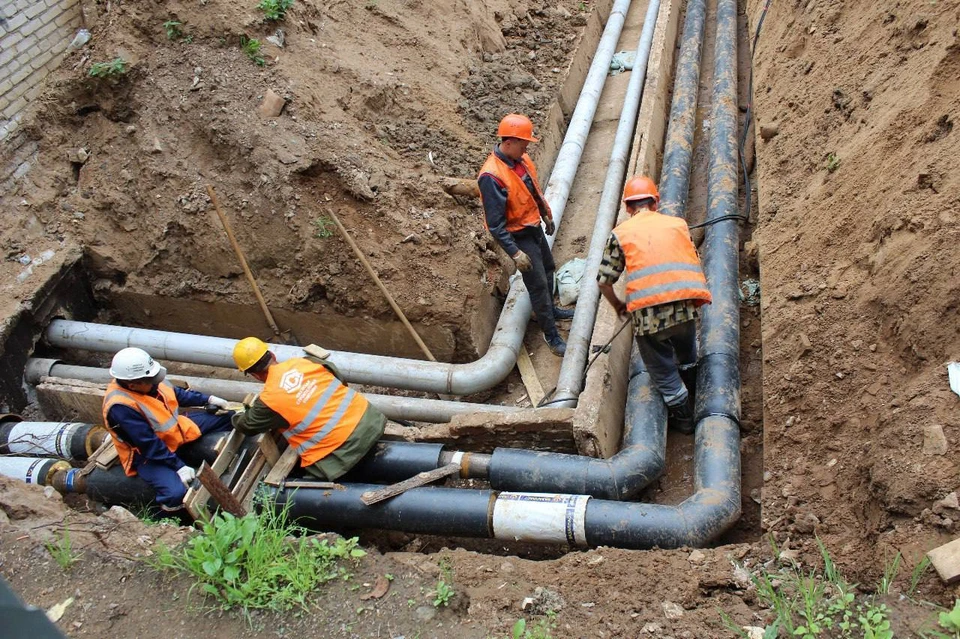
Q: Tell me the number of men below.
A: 4